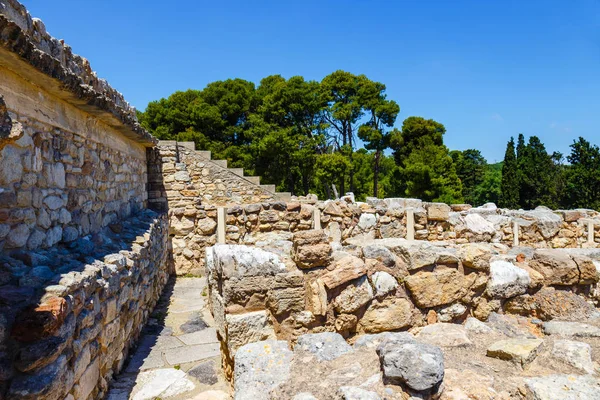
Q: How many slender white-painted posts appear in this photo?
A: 5